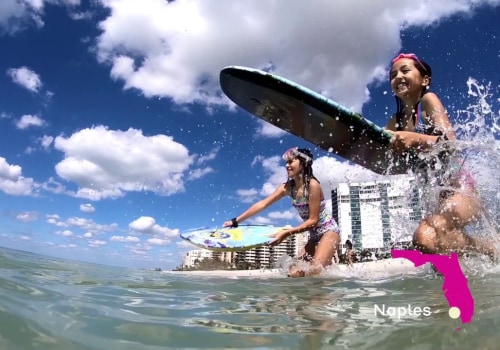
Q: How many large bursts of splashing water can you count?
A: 1